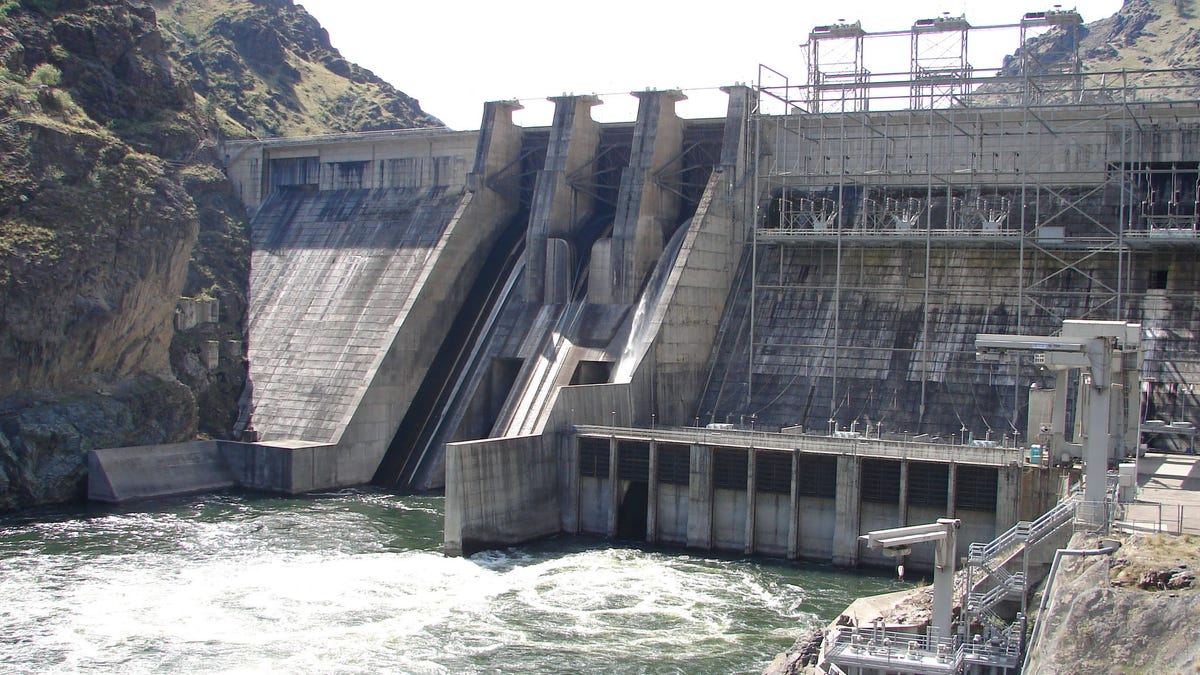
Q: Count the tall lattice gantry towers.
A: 3